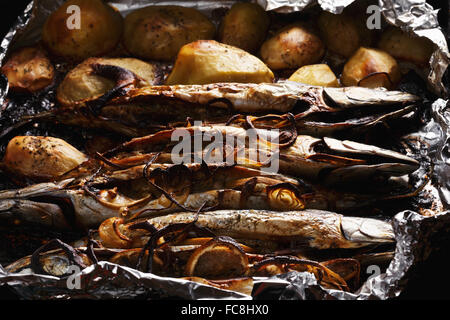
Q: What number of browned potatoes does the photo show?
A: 12